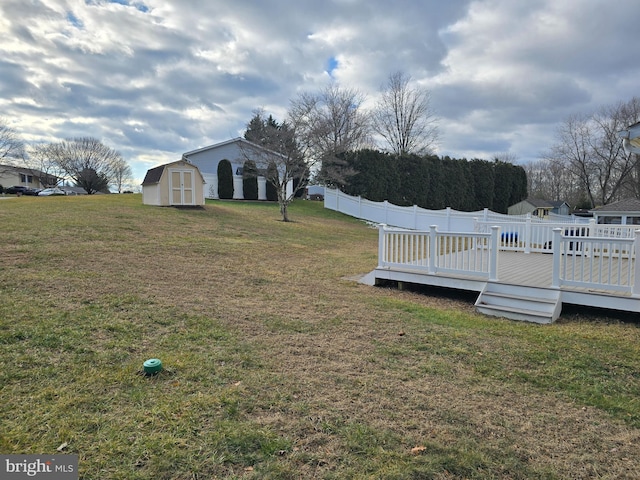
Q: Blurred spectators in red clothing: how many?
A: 0